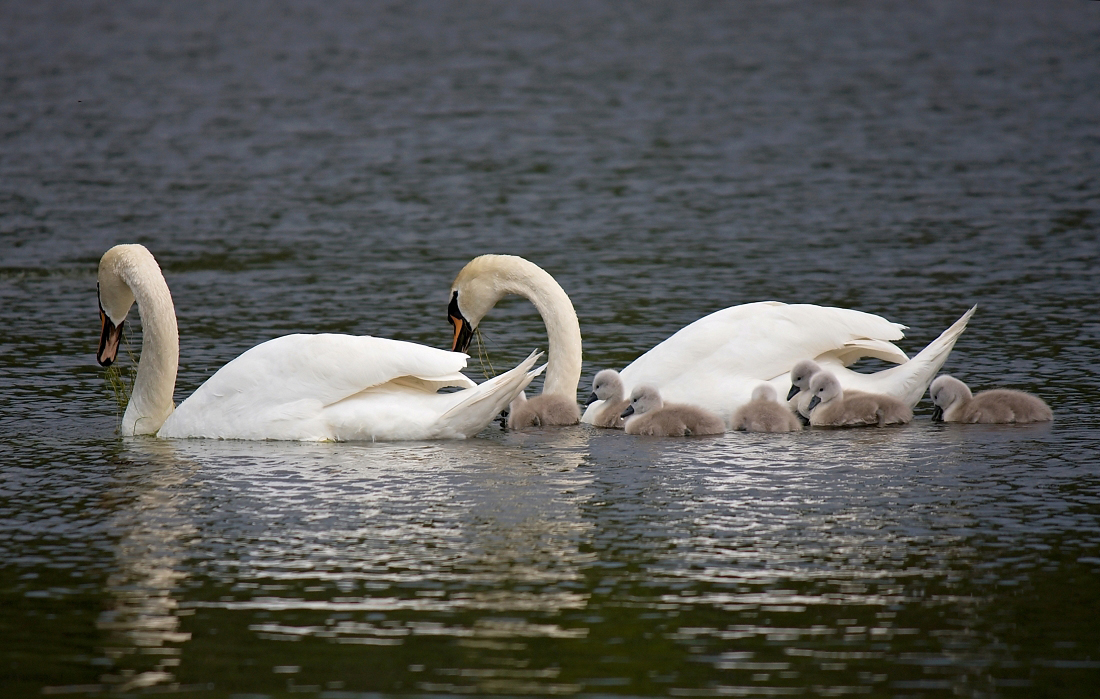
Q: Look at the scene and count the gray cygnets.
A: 7